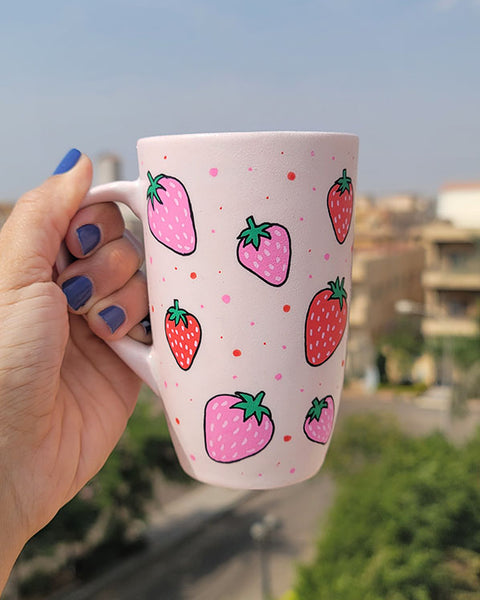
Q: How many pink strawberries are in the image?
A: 4